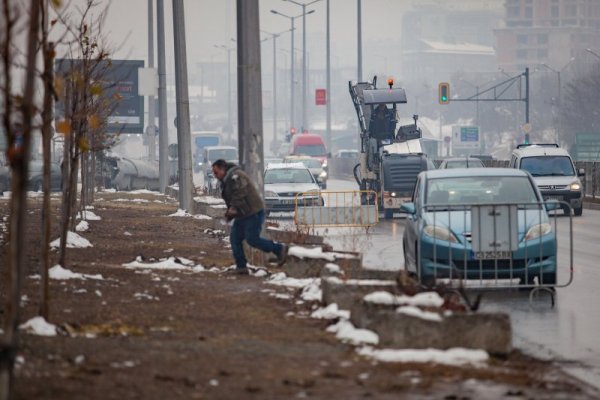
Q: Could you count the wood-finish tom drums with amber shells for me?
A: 0